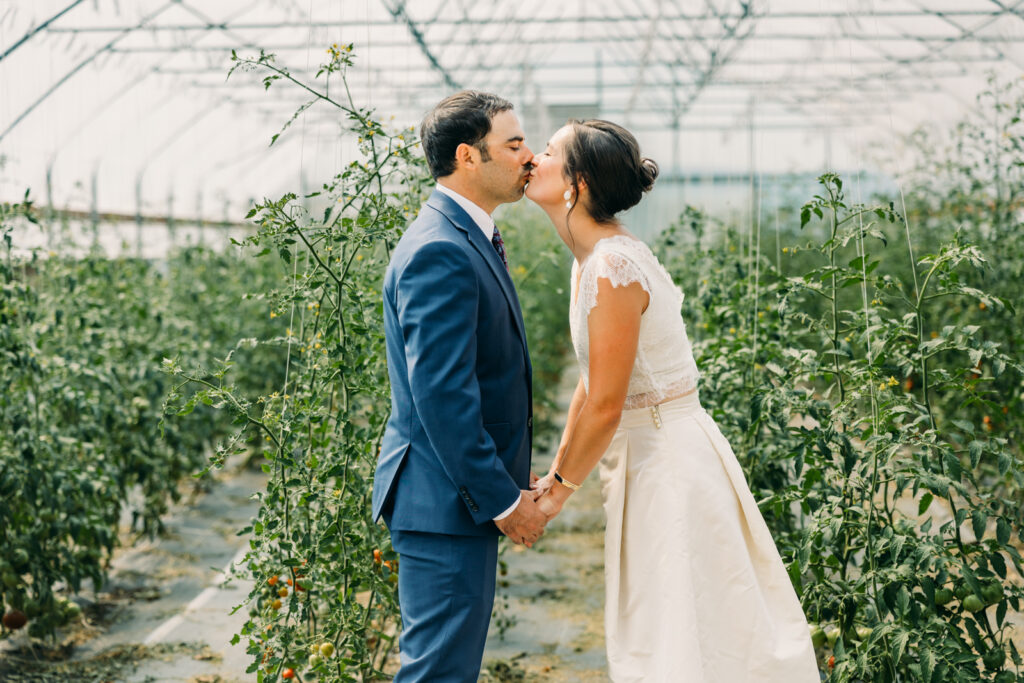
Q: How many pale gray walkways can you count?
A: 2